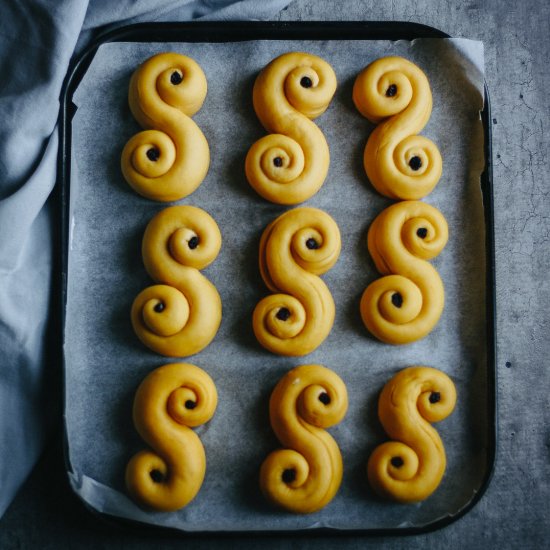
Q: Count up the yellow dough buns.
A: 9